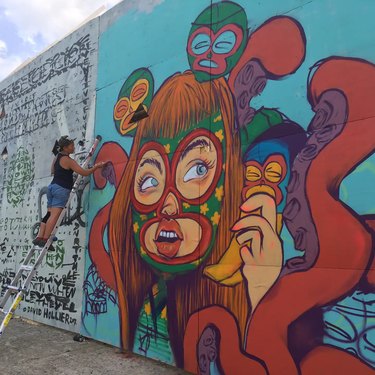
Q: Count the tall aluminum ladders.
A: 1